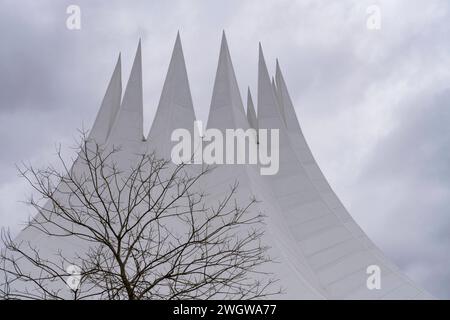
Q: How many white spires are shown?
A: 8